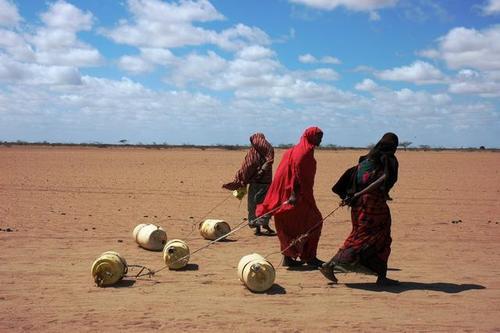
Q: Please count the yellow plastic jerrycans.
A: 5